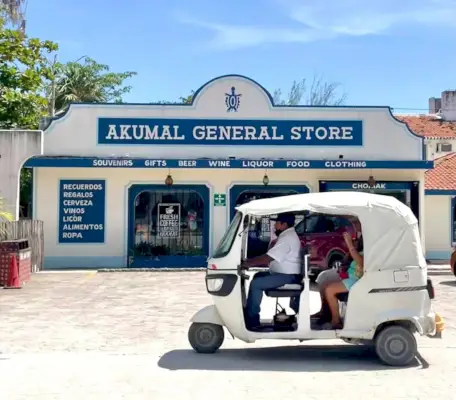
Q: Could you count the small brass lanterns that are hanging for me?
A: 3